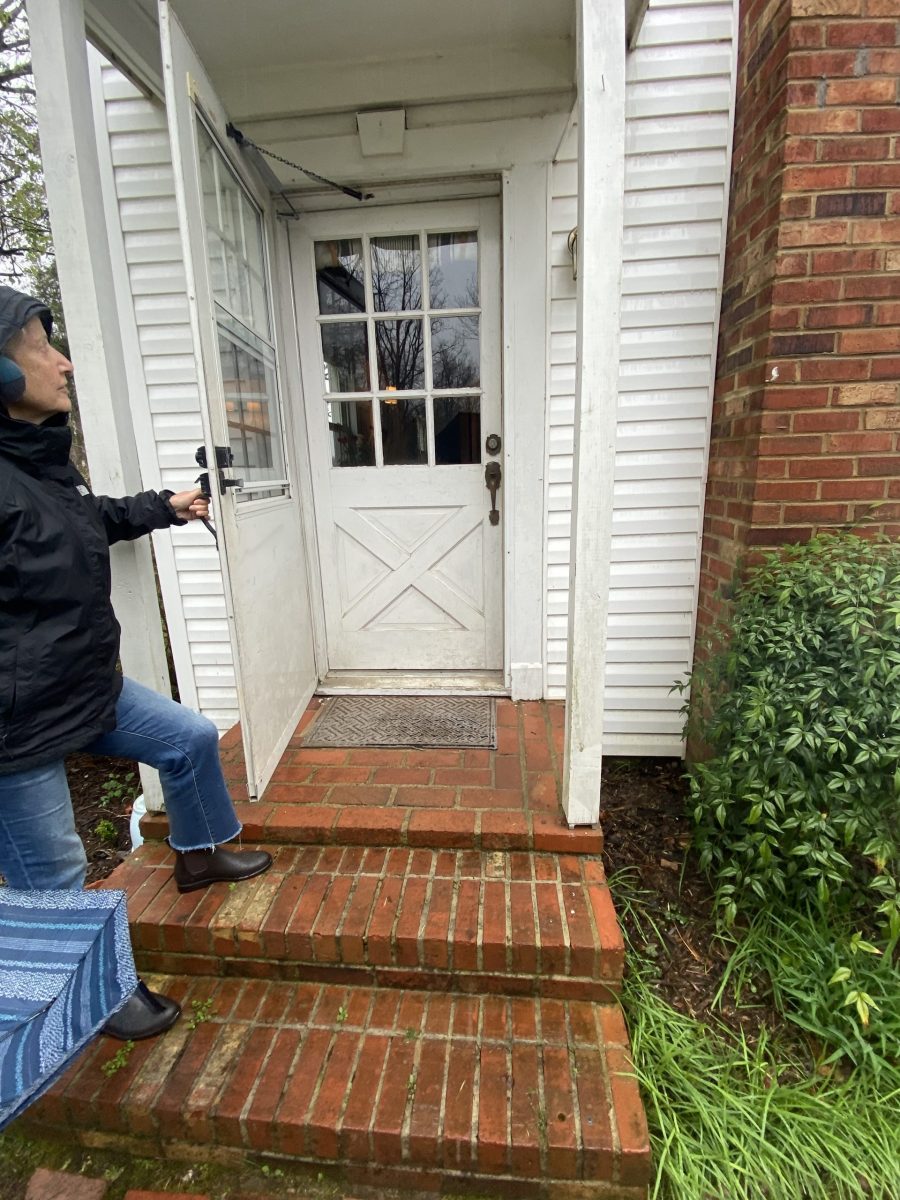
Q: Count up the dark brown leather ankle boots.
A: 2